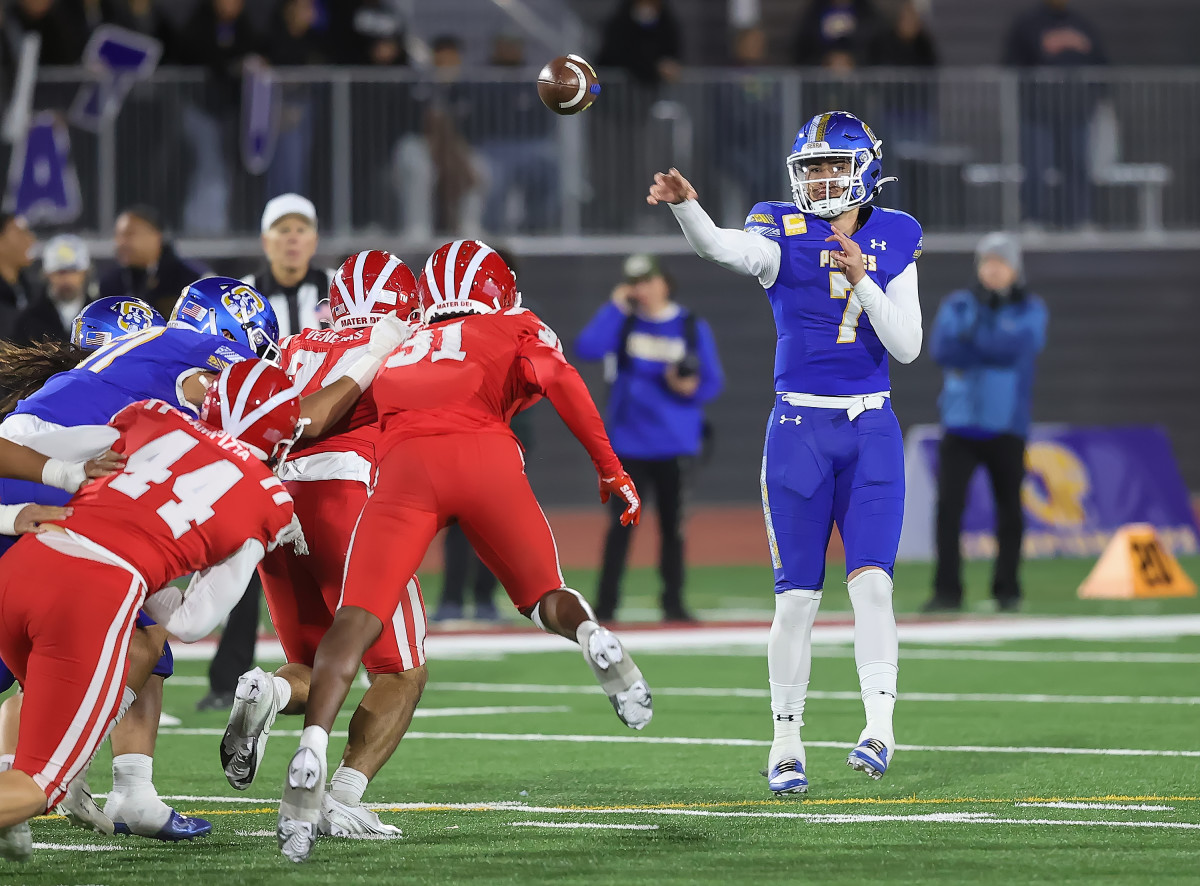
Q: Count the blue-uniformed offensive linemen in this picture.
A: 2